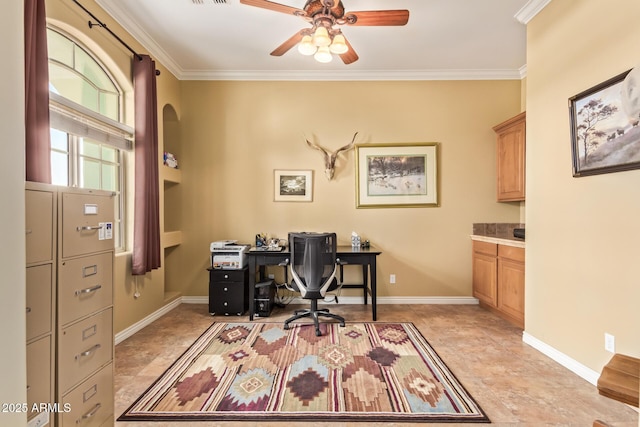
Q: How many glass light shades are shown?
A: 4